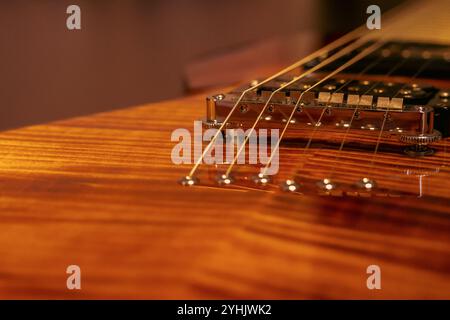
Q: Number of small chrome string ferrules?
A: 6